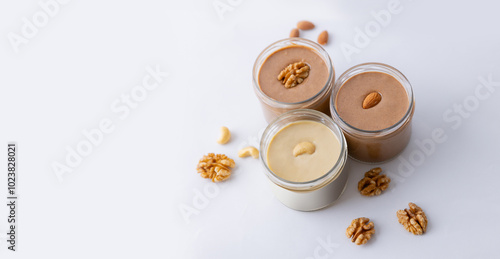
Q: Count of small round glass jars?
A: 3